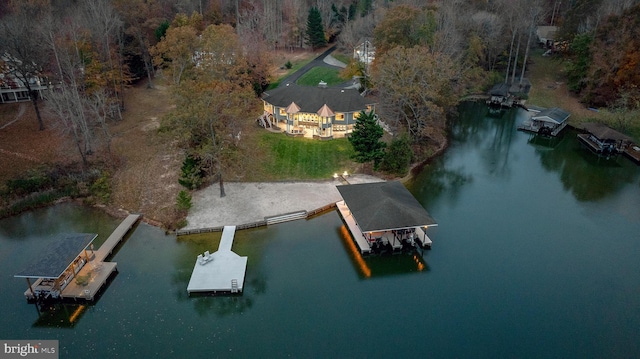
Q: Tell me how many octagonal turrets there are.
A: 2